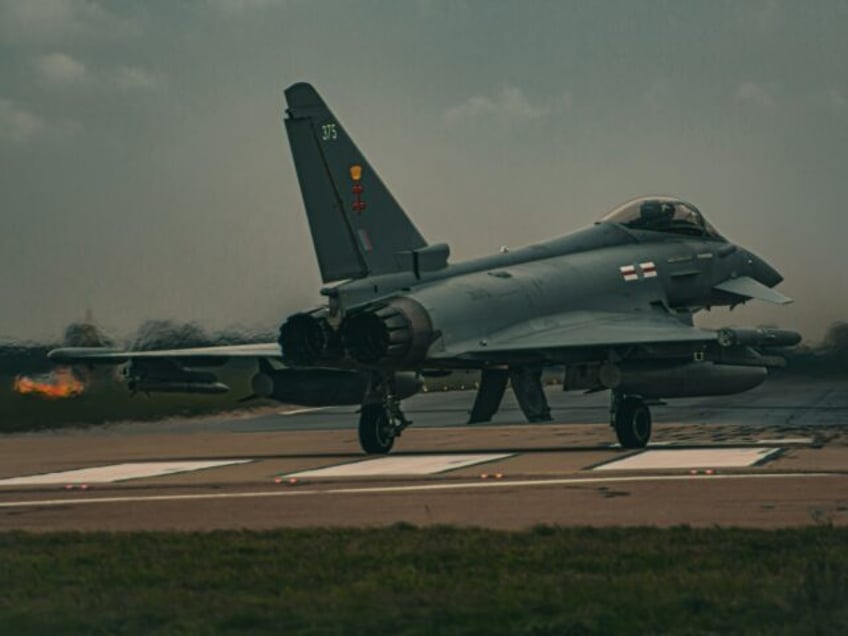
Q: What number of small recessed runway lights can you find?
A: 8